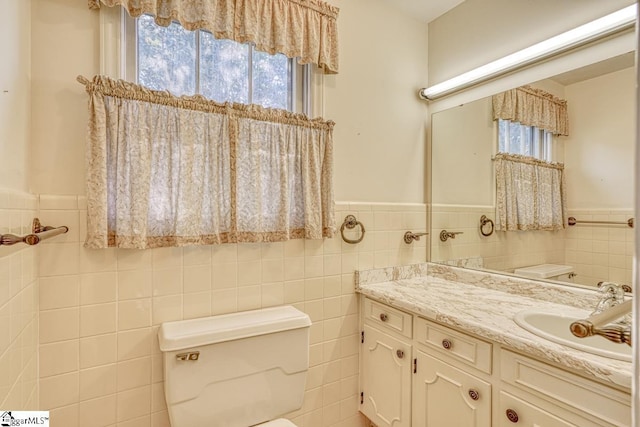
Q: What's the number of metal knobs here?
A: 5